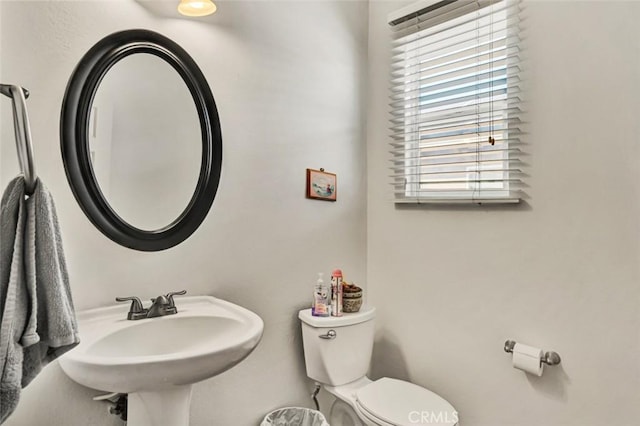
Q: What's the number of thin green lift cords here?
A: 0